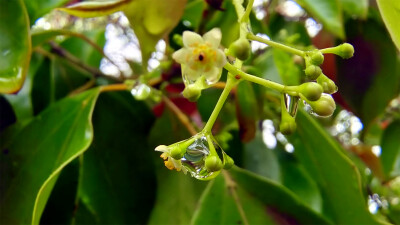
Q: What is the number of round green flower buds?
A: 12